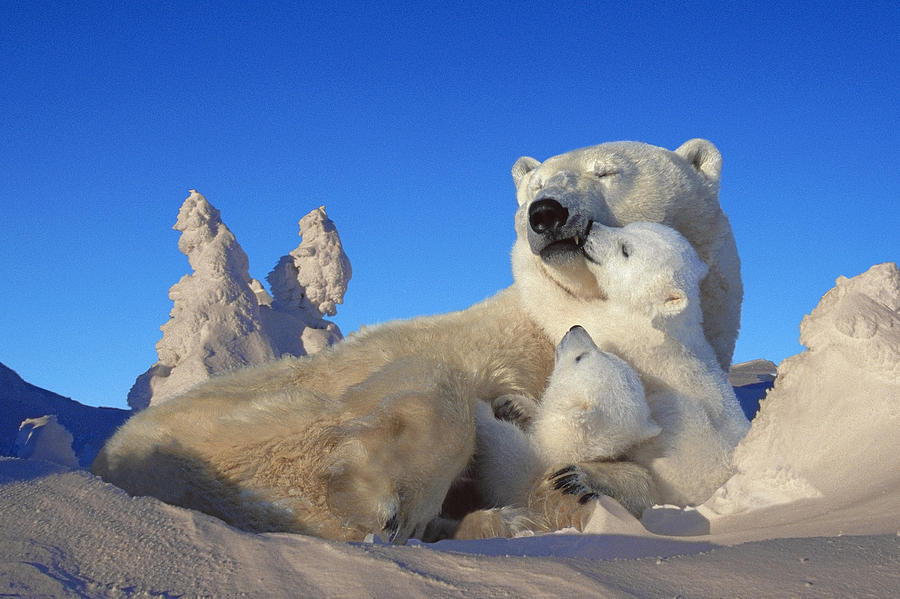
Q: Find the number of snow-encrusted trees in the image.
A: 2